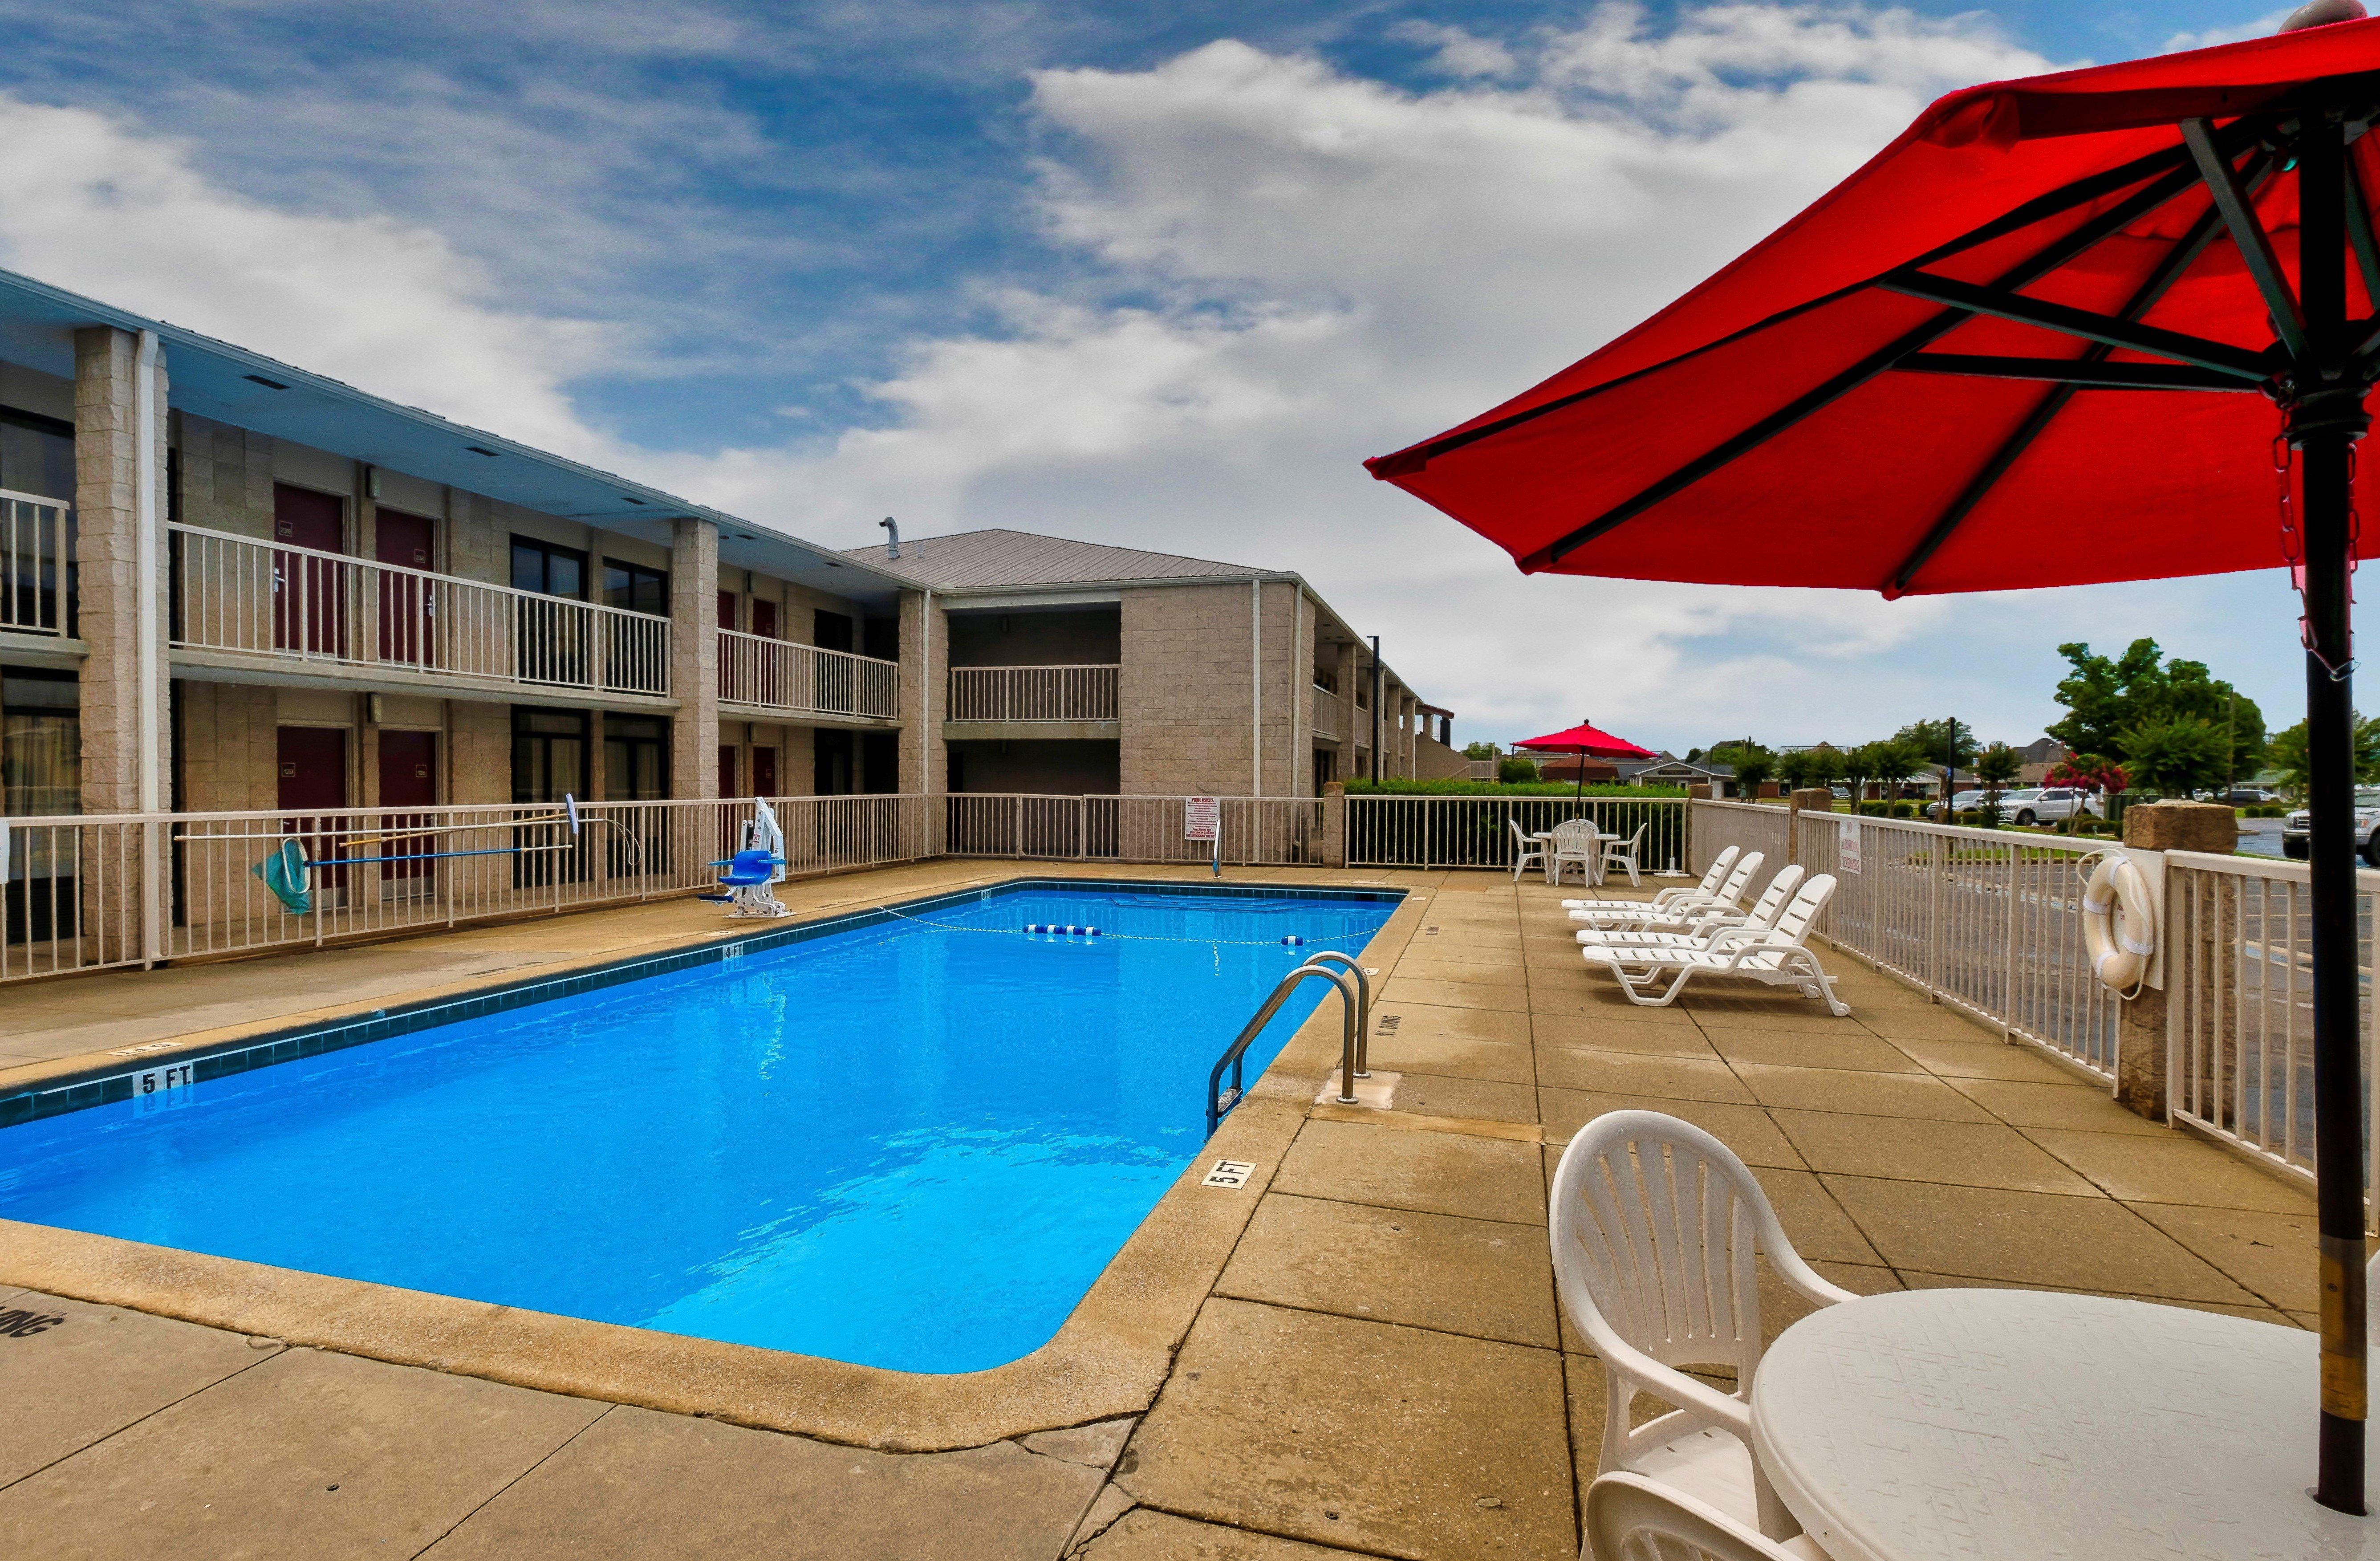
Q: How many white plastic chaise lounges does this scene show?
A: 4